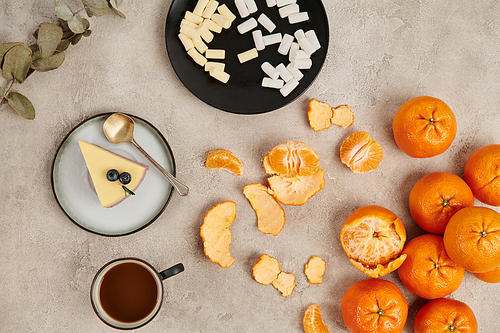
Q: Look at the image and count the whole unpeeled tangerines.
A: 8